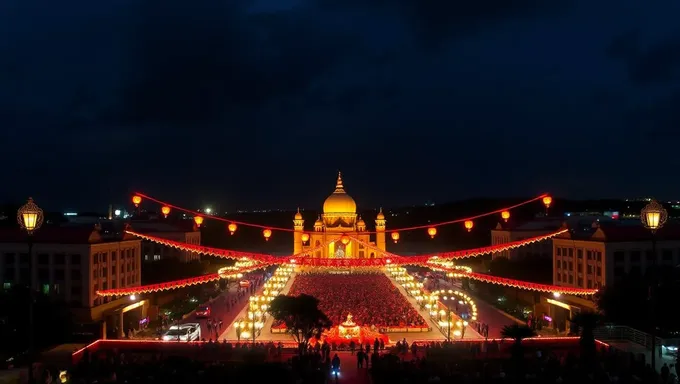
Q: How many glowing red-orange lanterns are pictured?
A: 12